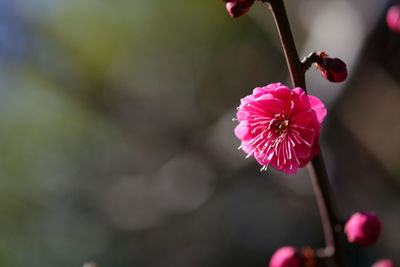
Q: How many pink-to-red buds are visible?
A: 6